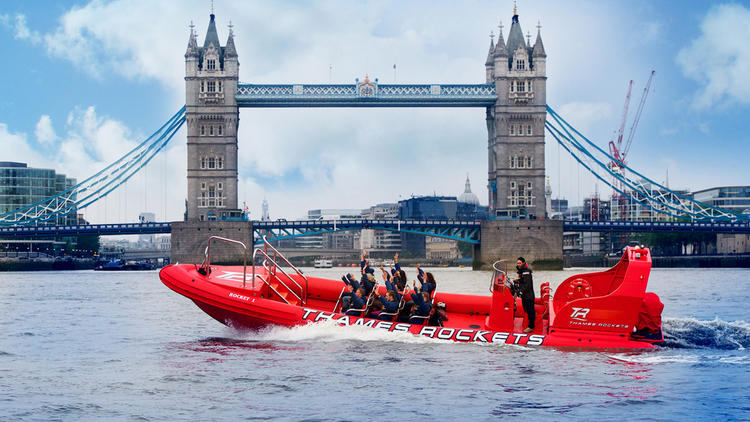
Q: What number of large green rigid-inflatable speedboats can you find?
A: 0